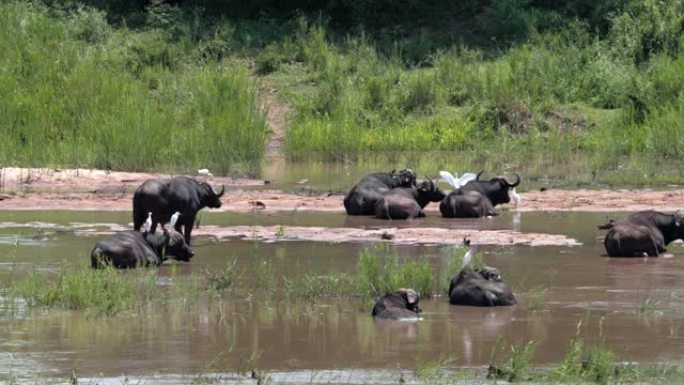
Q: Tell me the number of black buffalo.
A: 8